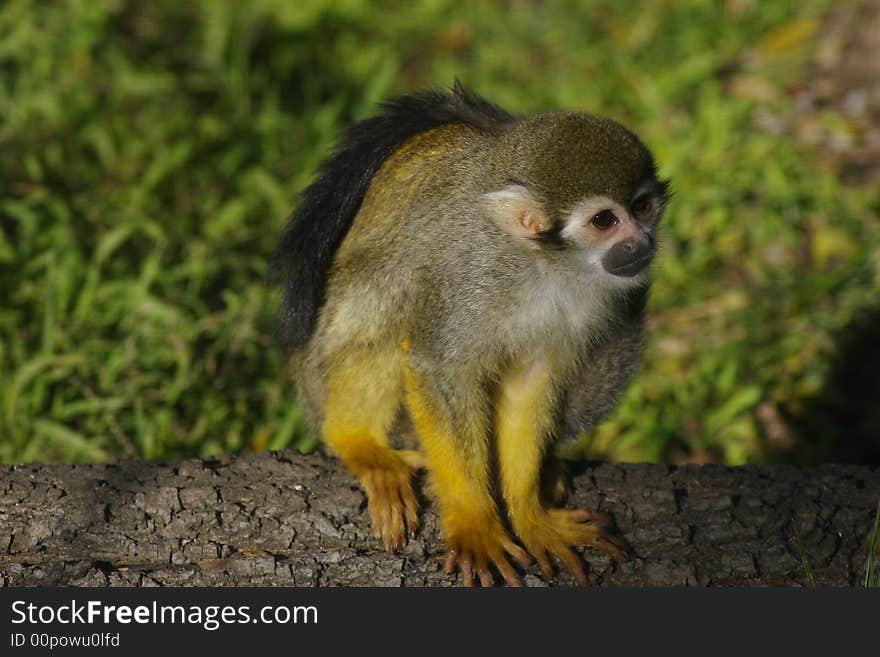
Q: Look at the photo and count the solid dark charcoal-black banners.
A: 1